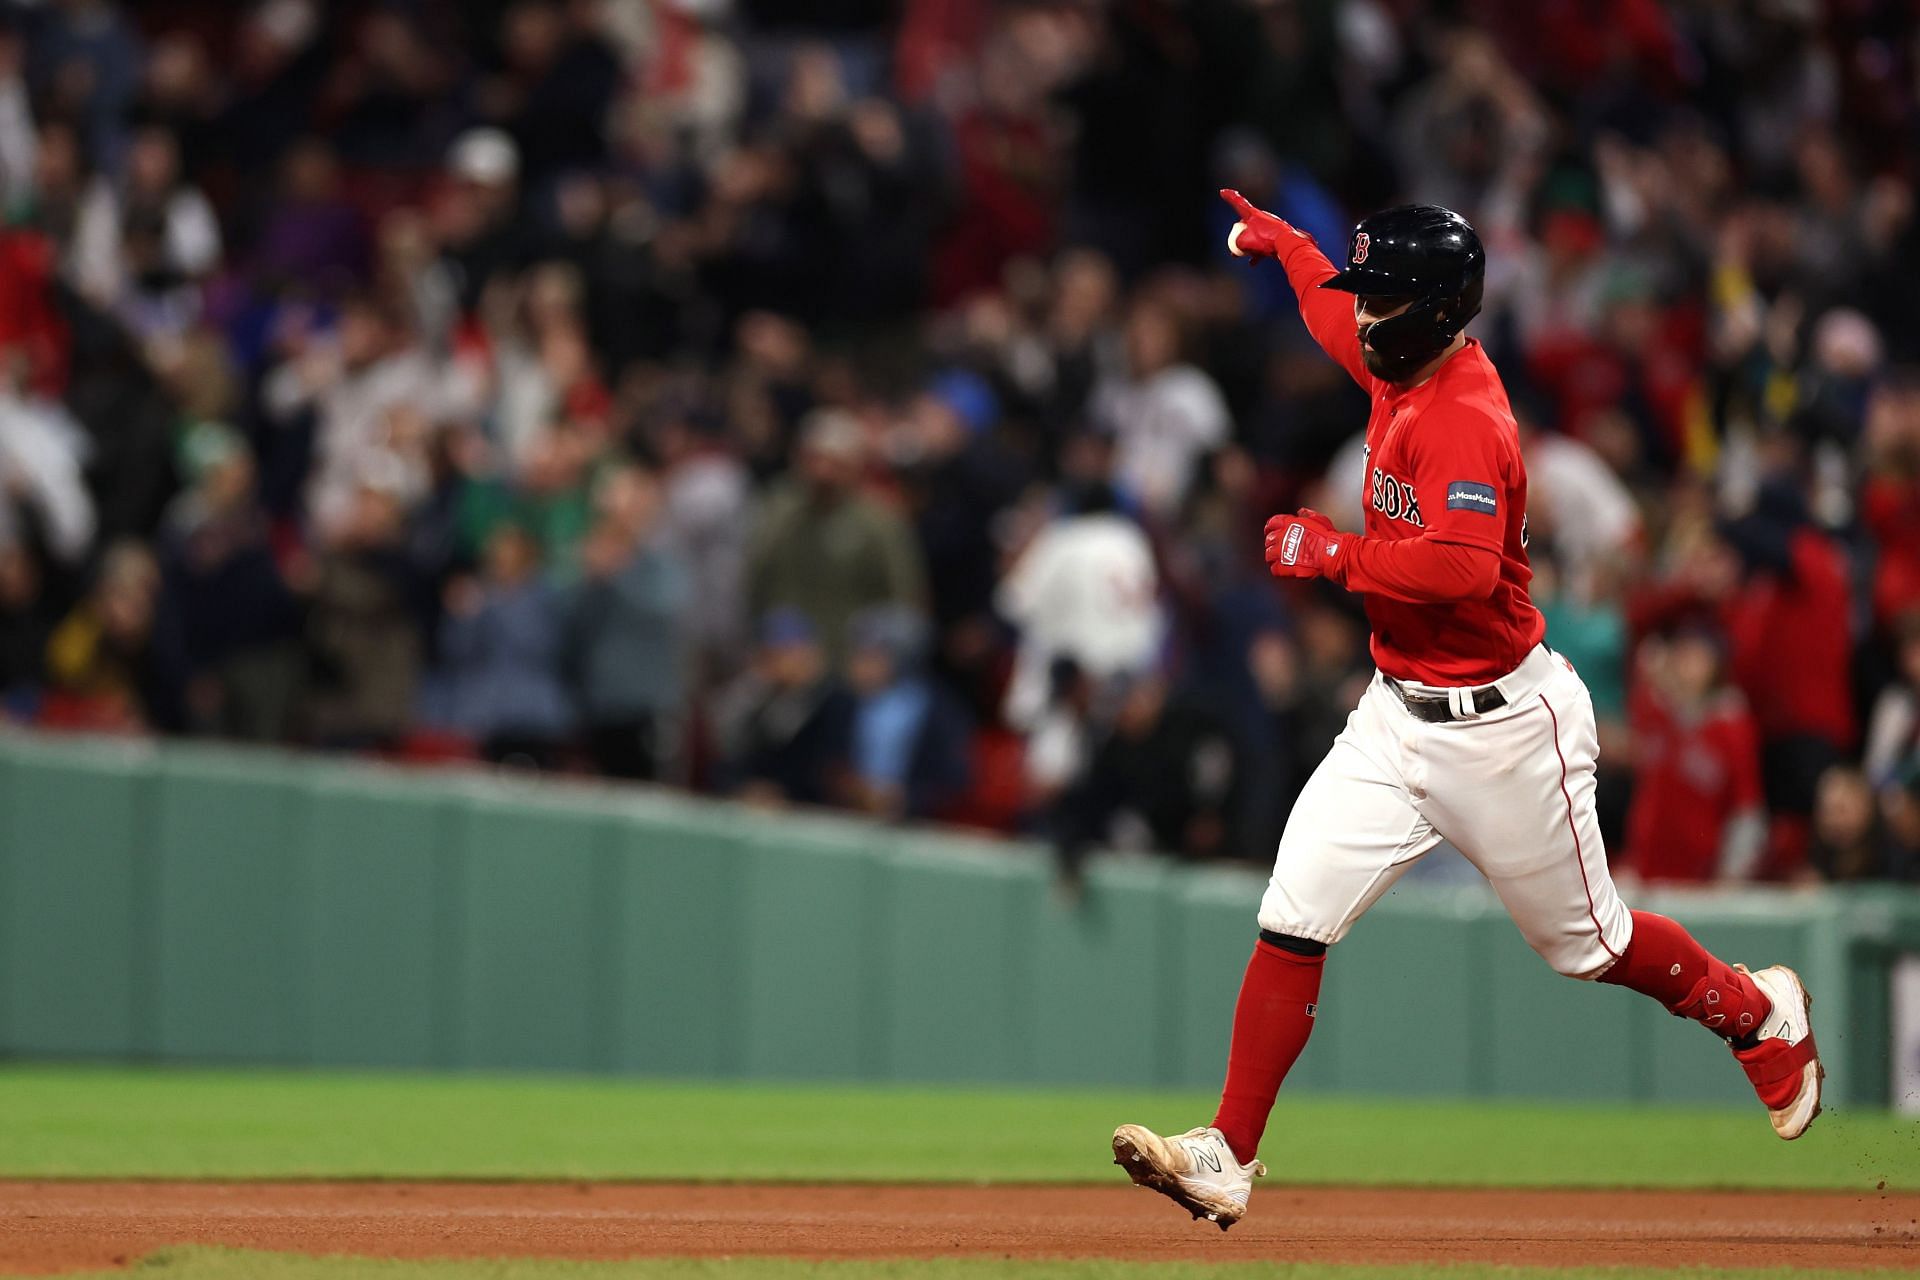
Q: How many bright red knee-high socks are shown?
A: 2